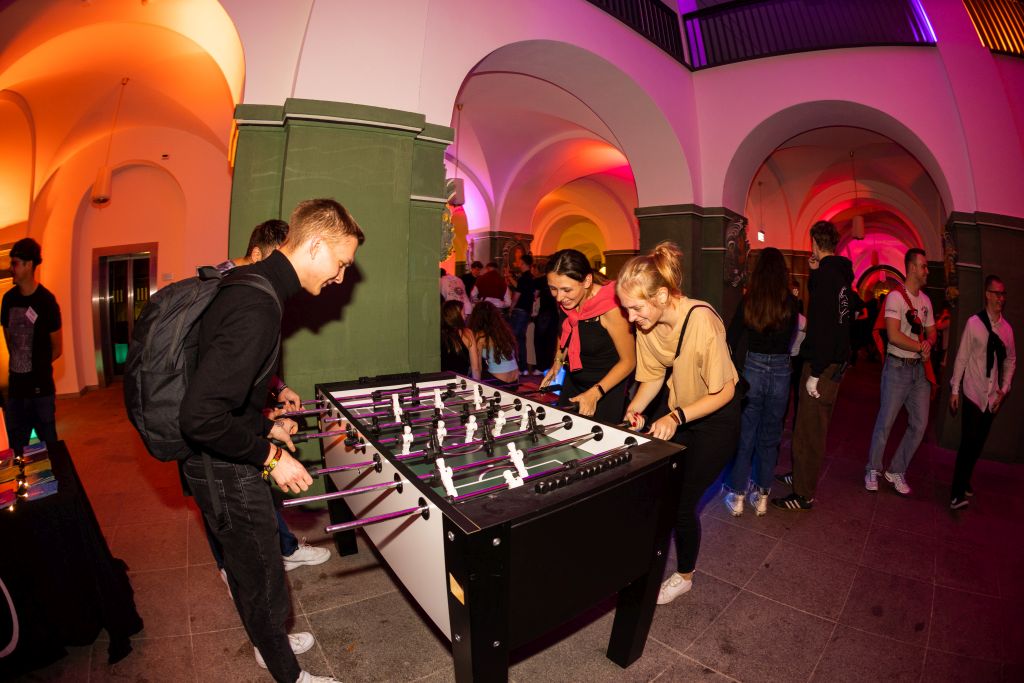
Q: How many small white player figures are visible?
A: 11